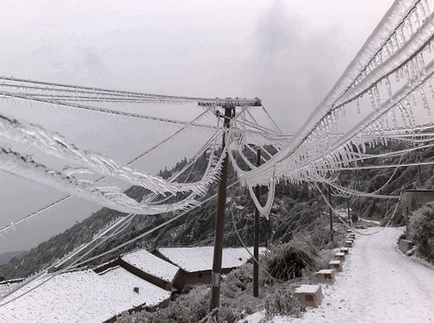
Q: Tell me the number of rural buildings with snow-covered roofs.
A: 3